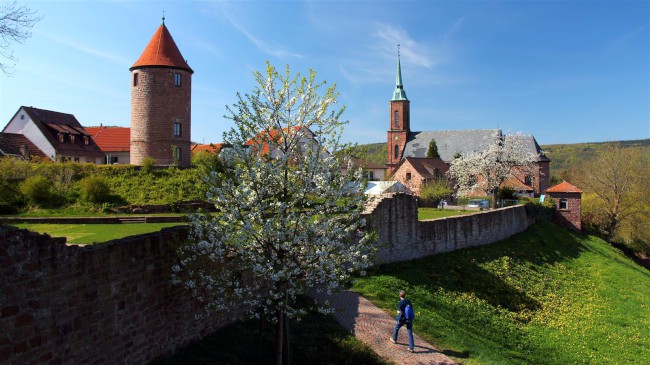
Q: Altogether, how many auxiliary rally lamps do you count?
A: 0